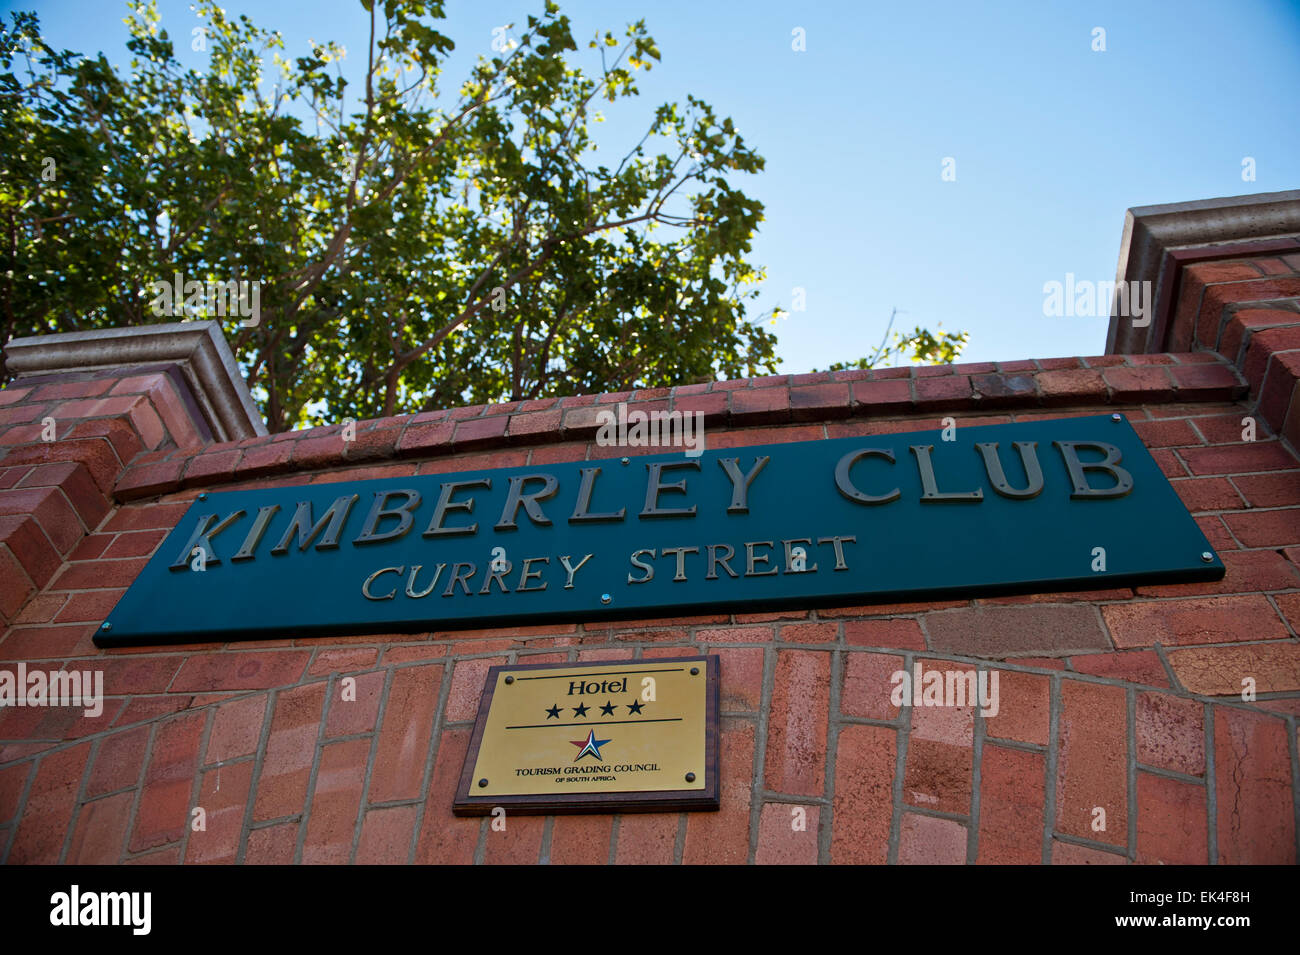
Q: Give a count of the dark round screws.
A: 4